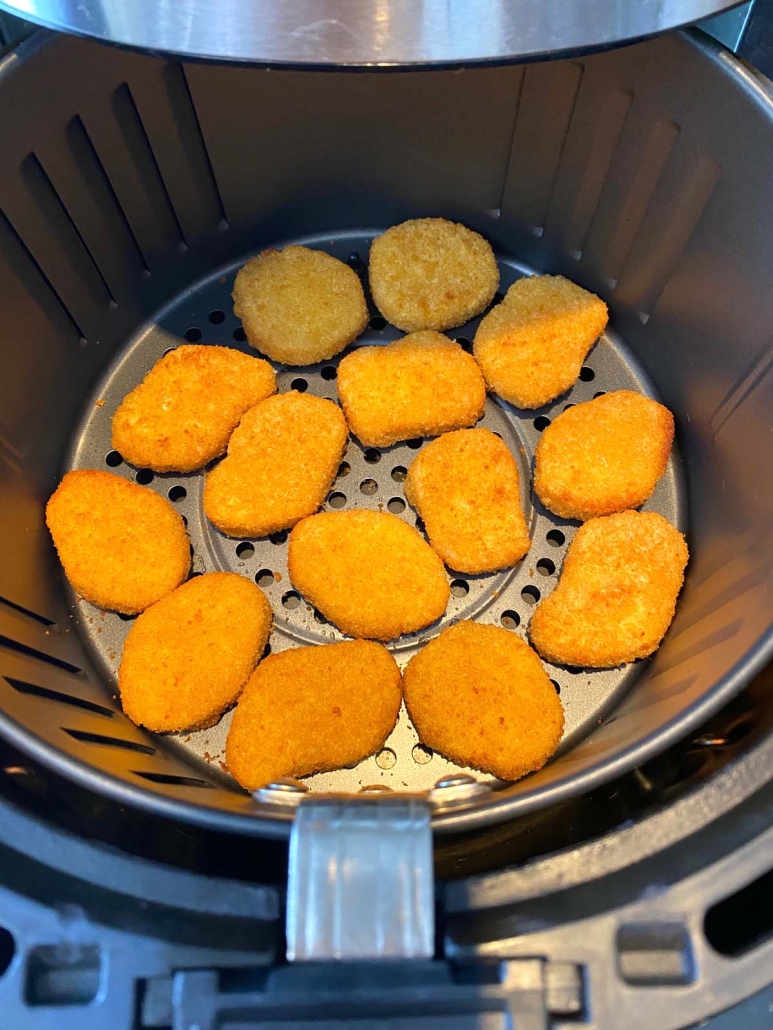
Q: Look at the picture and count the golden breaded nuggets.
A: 14